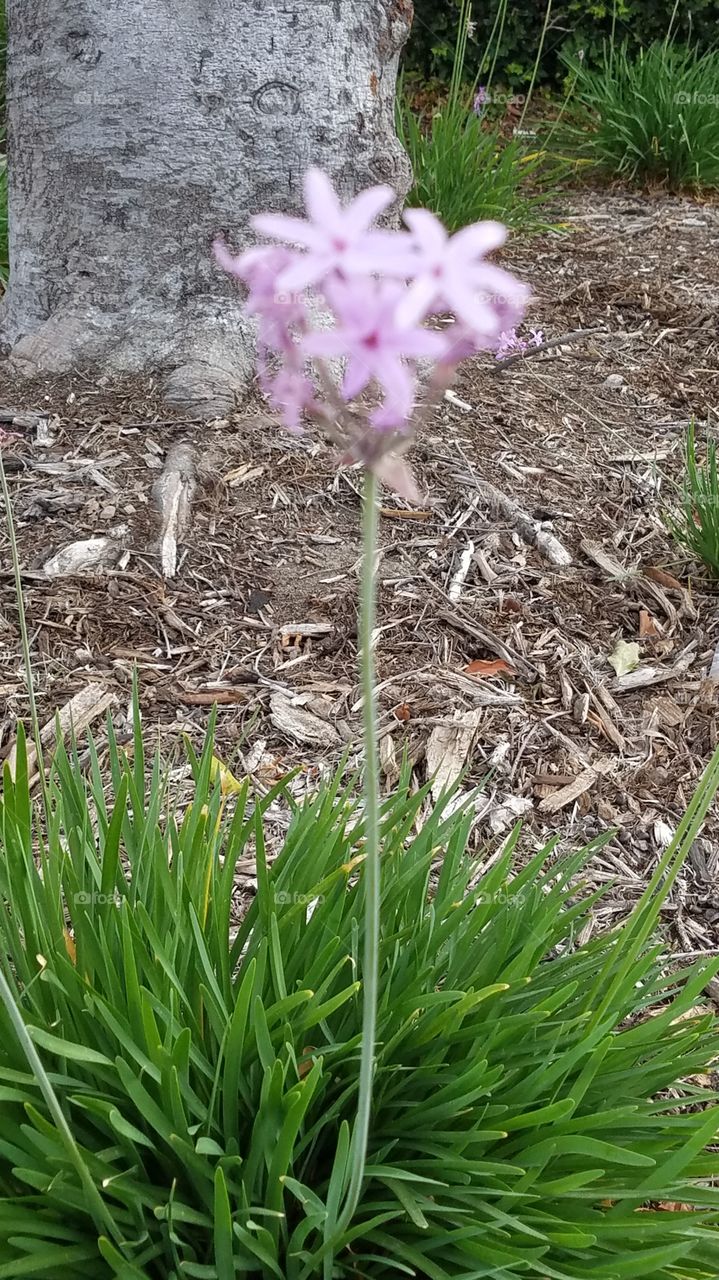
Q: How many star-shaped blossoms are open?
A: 3